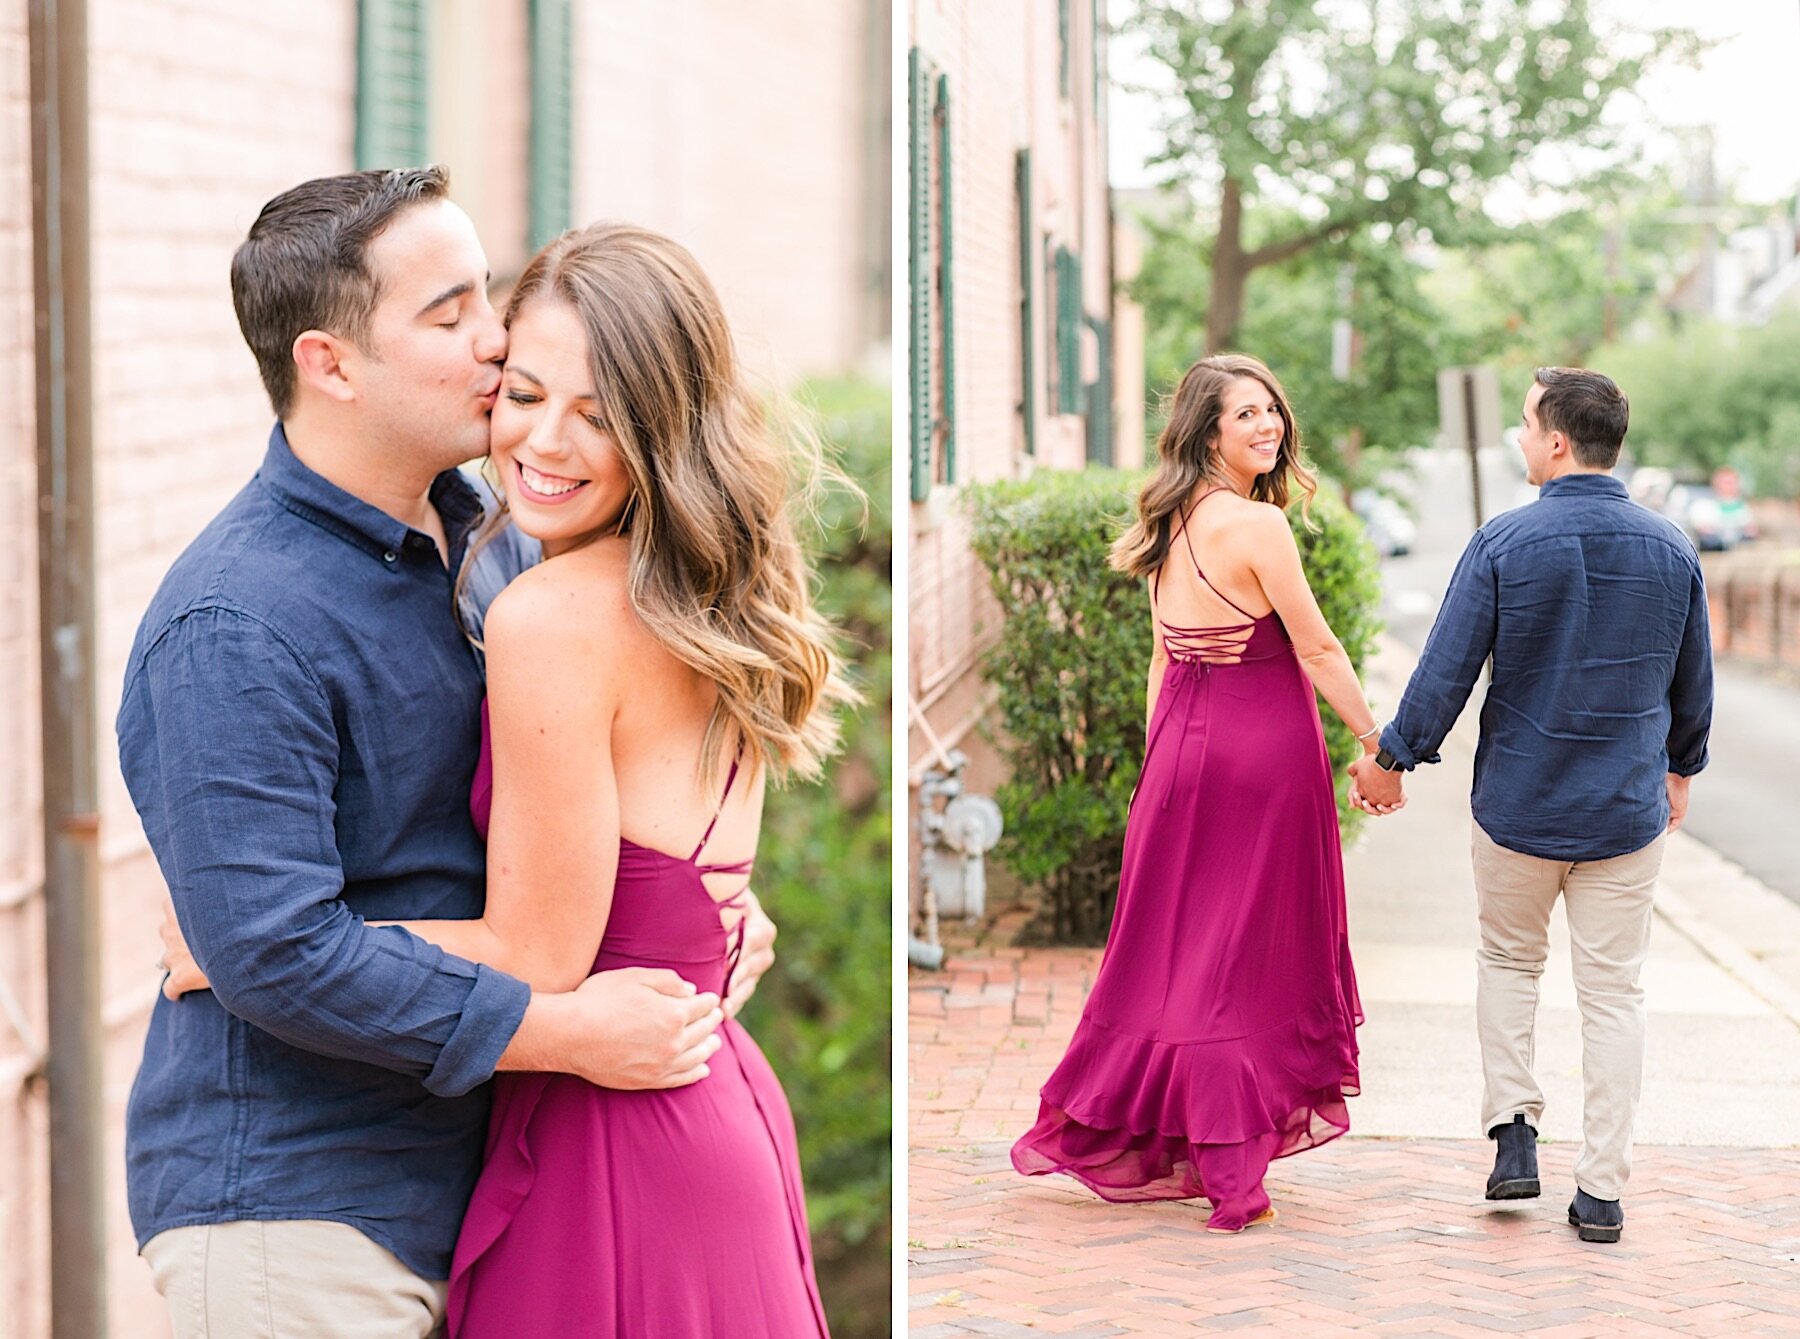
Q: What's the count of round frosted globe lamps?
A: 0